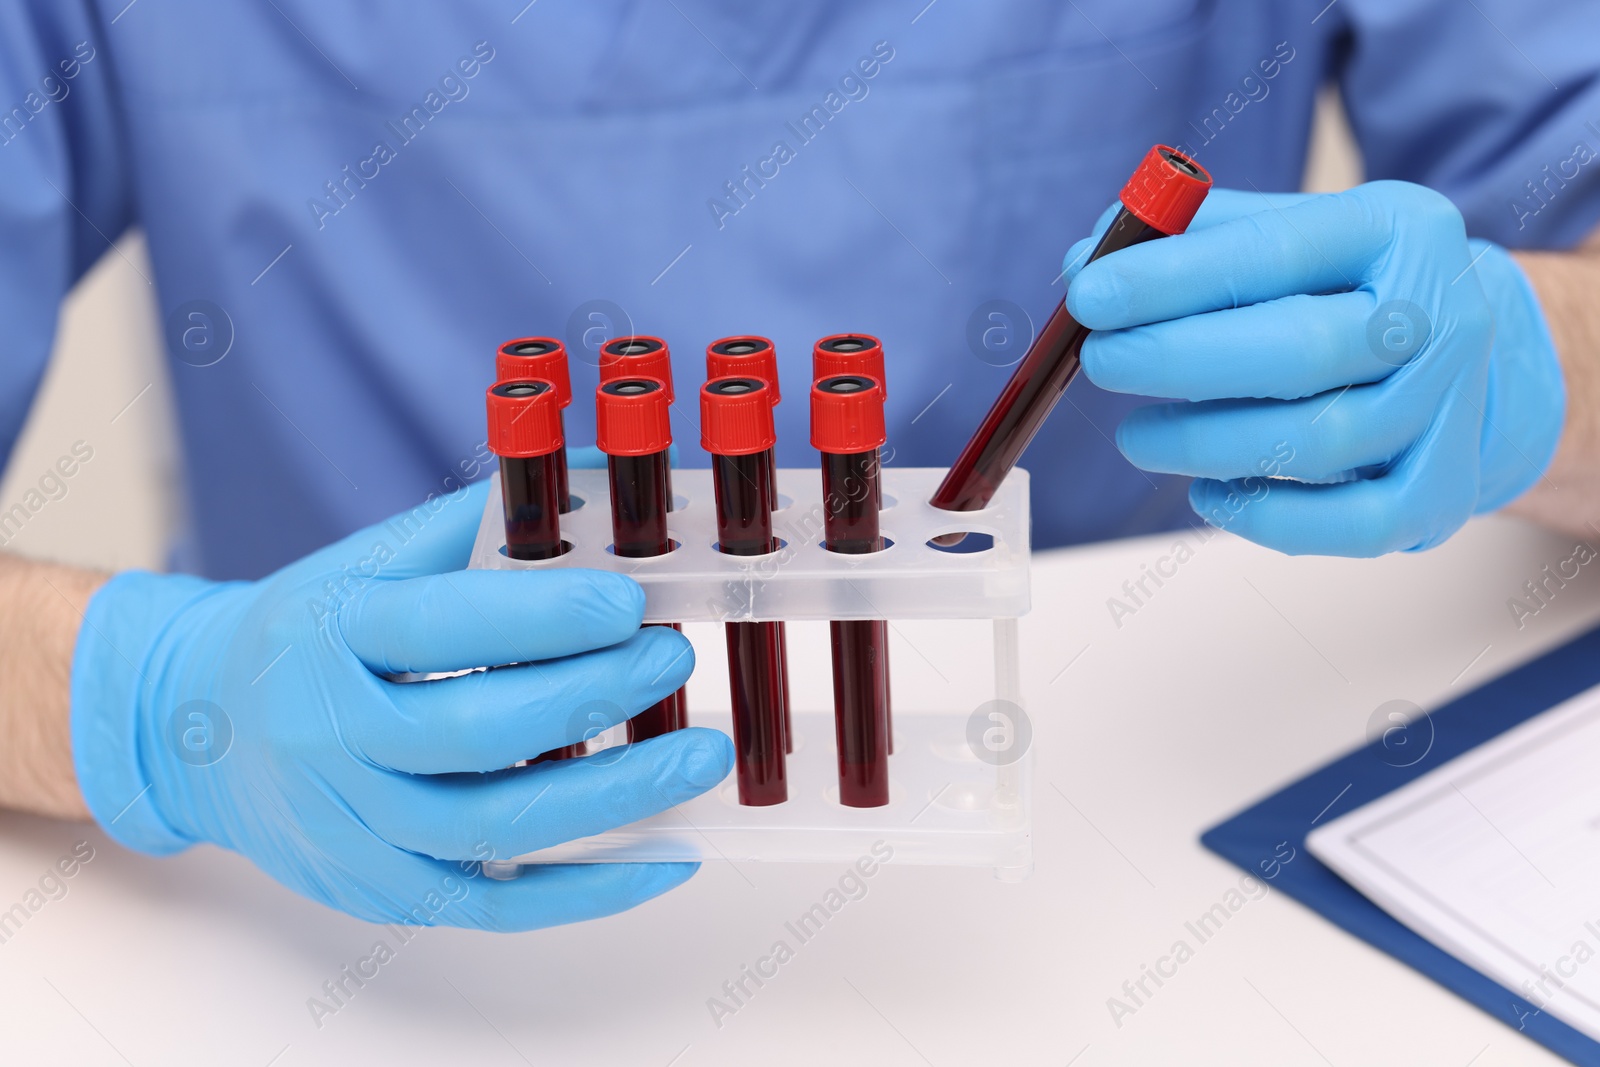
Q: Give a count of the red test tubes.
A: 9